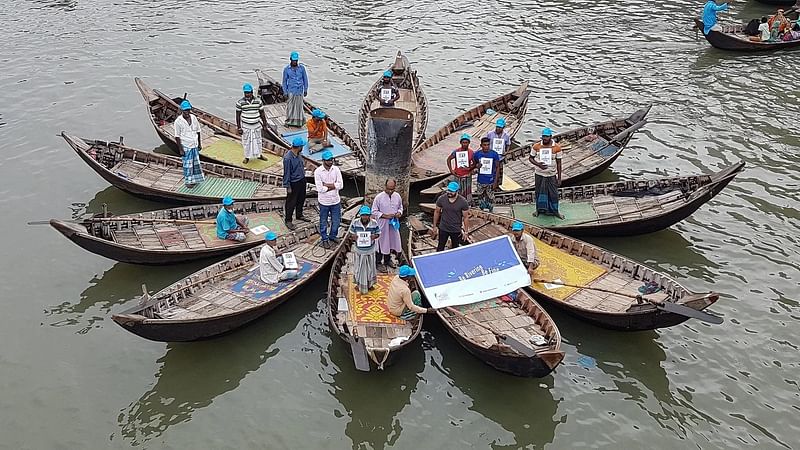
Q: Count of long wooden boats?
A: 13